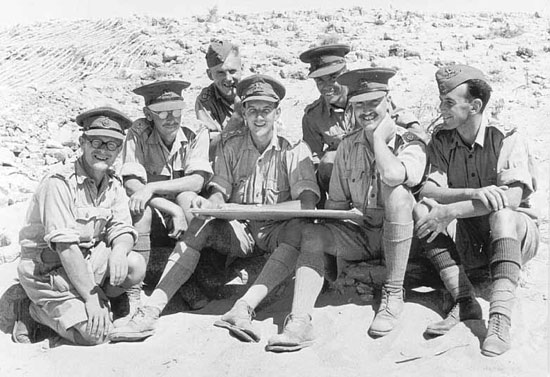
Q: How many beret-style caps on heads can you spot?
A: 2